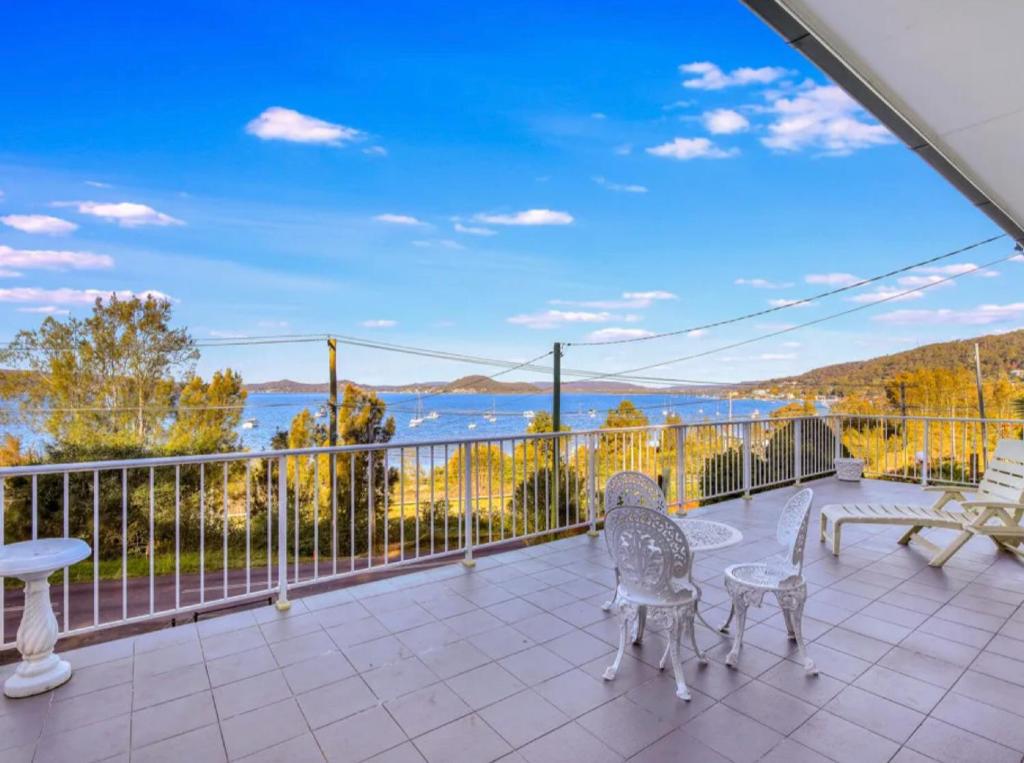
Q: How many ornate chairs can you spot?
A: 3